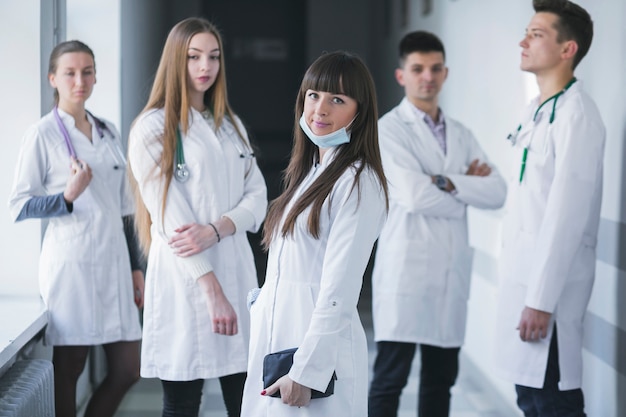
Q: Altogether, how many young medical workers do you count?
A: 5